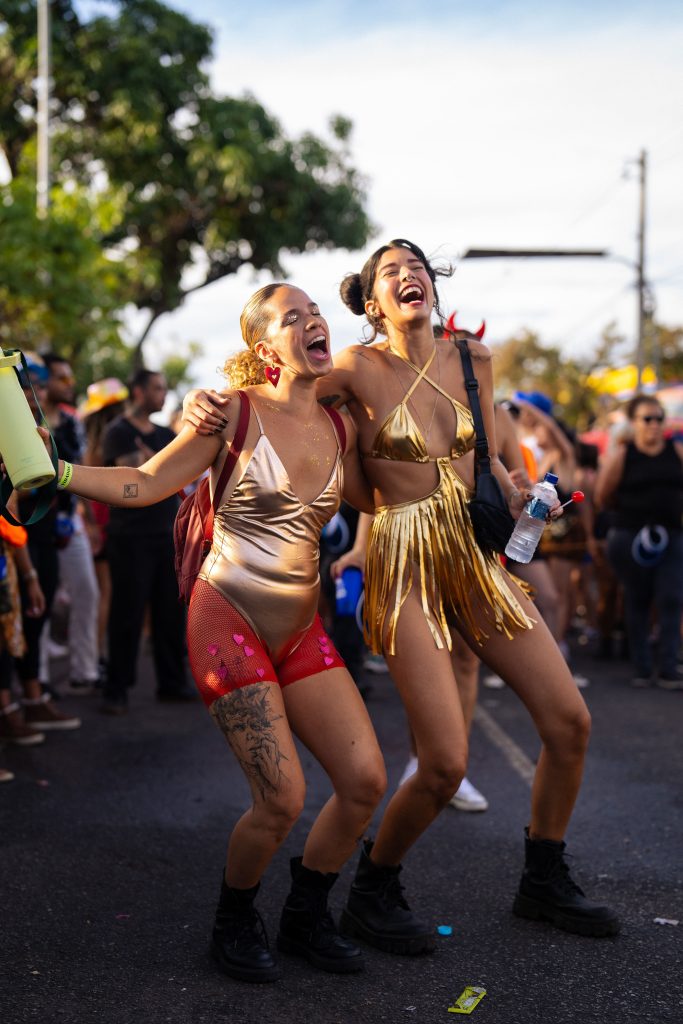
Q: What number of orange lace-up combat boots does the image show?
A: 0